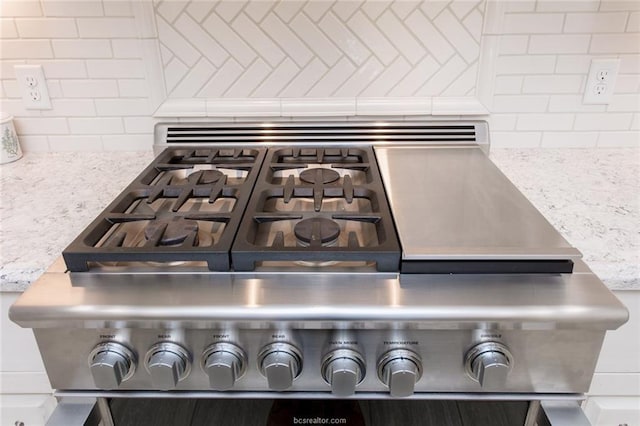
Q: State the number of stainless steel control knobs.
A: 7